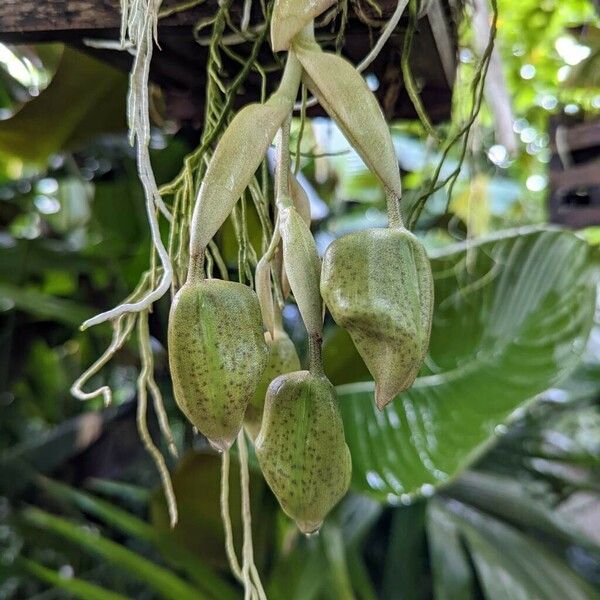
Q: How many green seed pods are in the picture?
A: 4